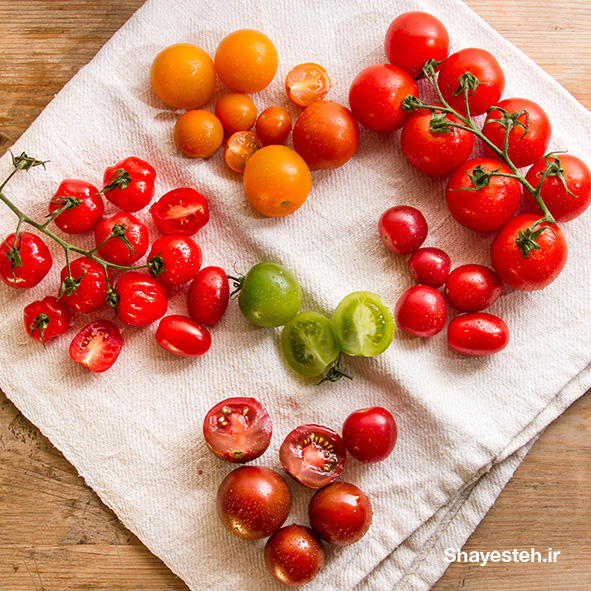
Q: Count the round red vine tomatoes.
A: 8